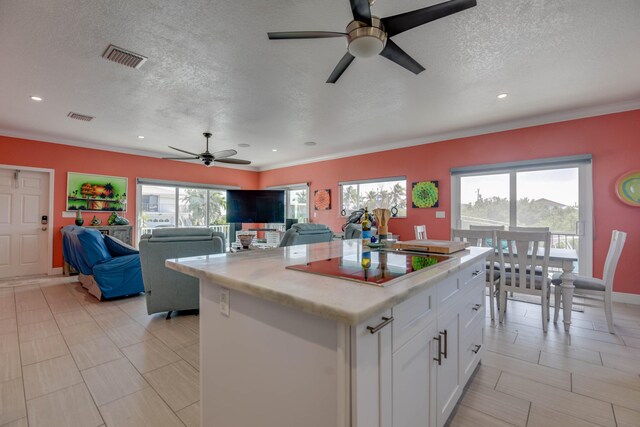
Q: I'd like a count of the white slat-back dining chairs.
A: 6